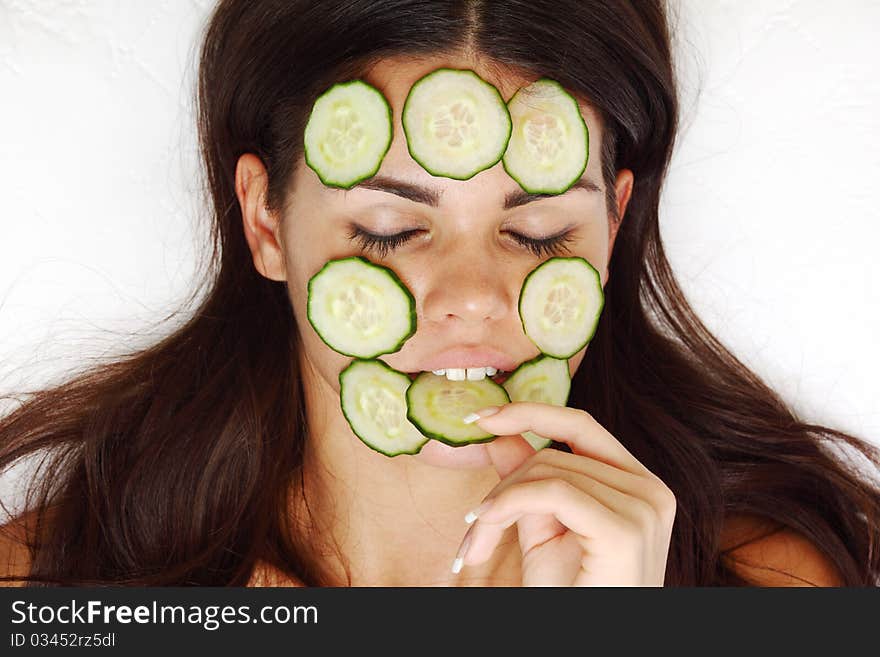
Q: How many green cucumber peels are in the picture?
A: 8